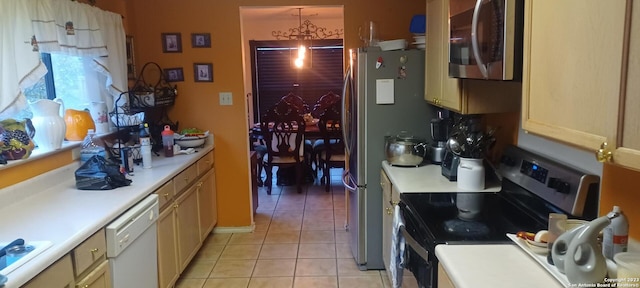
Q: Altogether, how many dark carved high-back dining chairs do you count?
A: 4